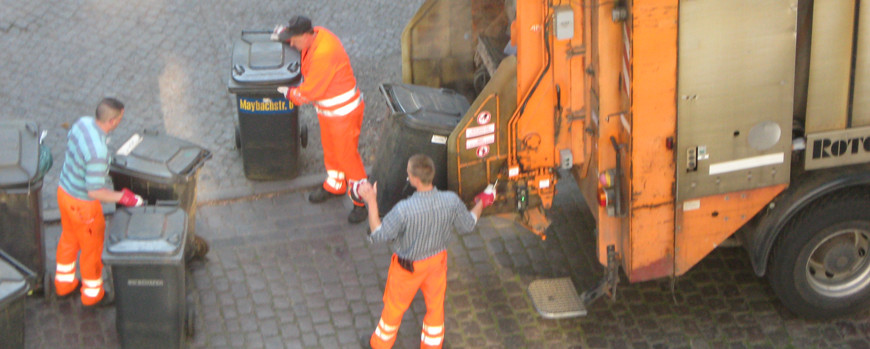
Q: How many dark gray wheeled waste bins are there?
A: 6